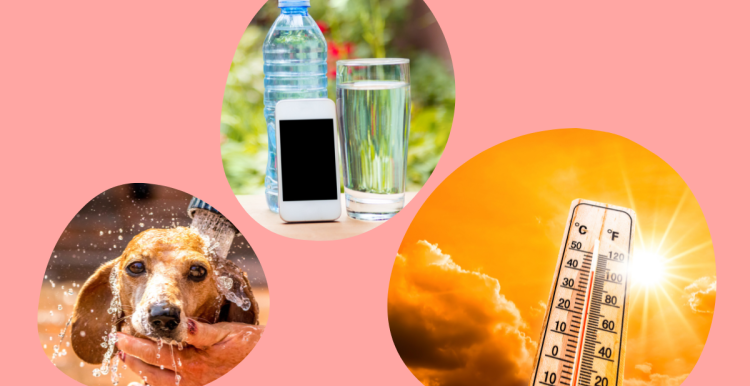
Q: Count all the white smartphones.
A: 1